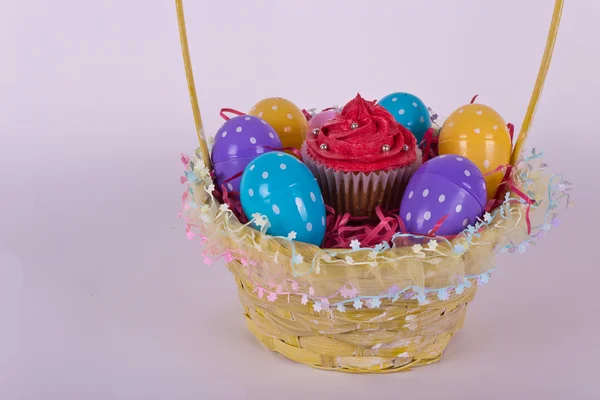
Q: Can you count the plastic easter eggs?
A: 7